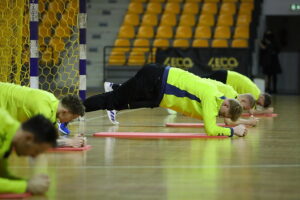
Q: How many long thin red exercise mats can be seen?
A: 5